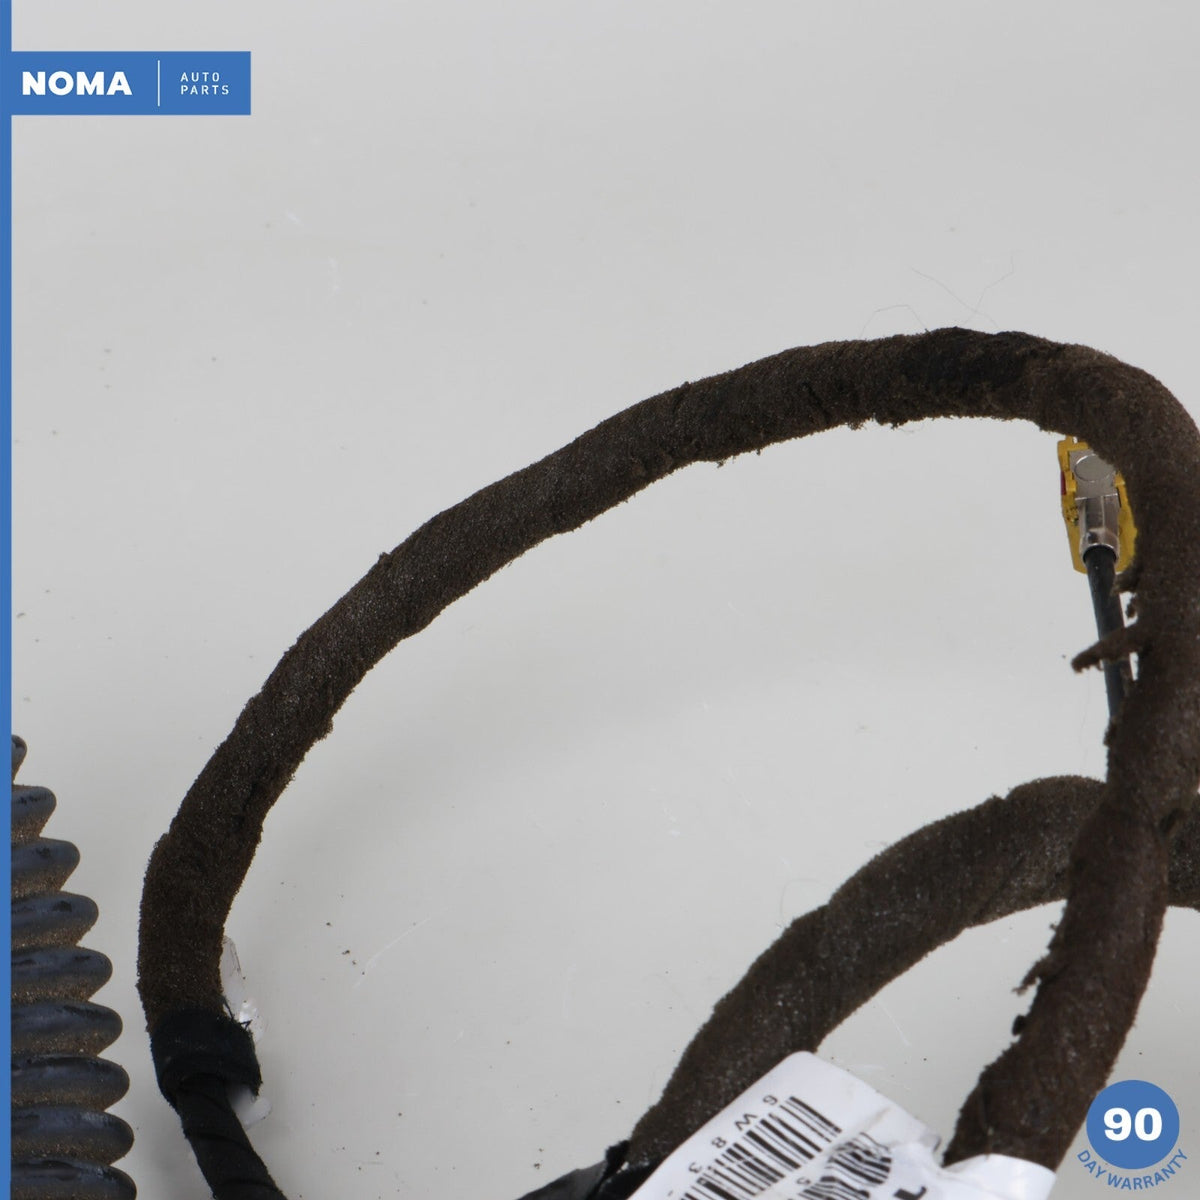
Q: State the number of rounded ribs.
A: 9